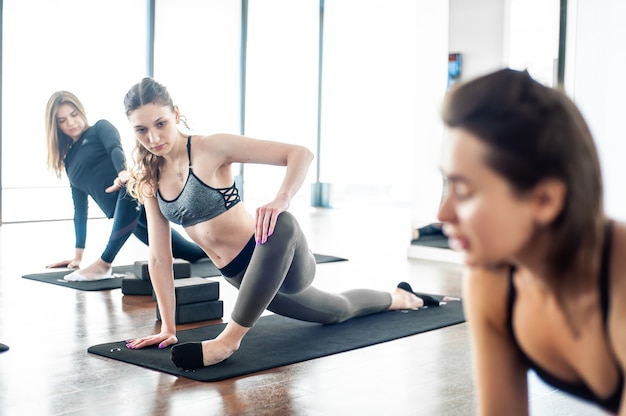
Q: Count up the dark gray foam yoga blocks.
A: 4